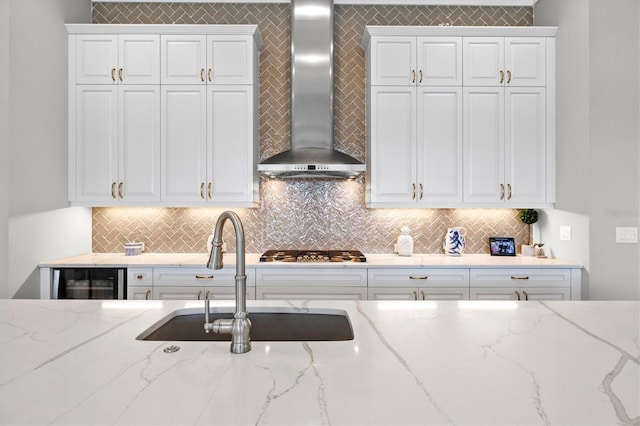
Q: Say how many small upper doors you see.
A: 8